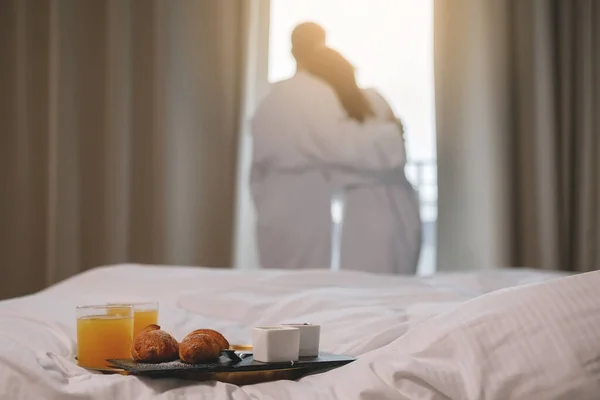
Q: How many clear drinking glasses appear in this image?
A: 2